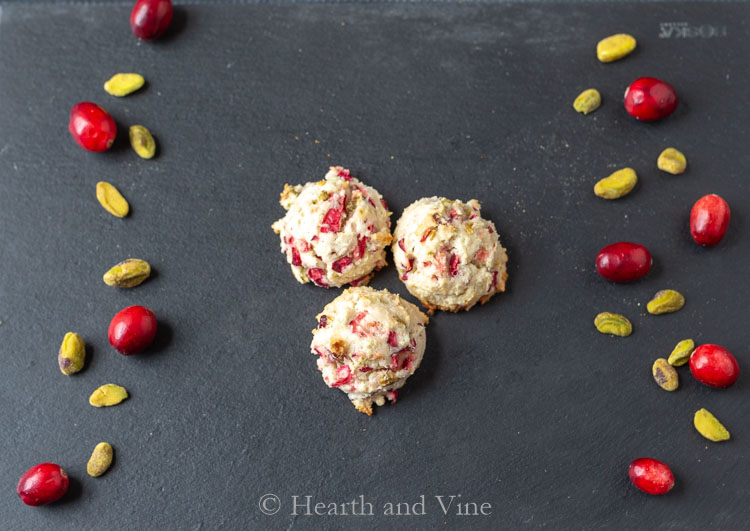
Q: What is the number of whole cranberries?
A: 9